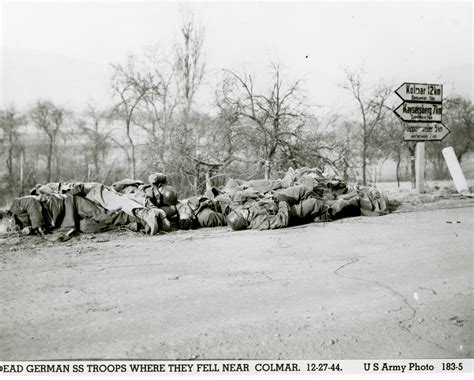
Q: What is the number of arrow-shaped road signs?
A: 3